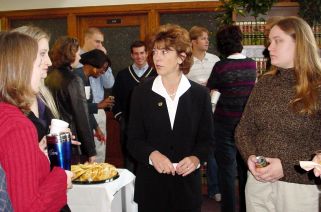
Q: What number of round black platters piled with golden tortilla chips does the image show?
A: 1